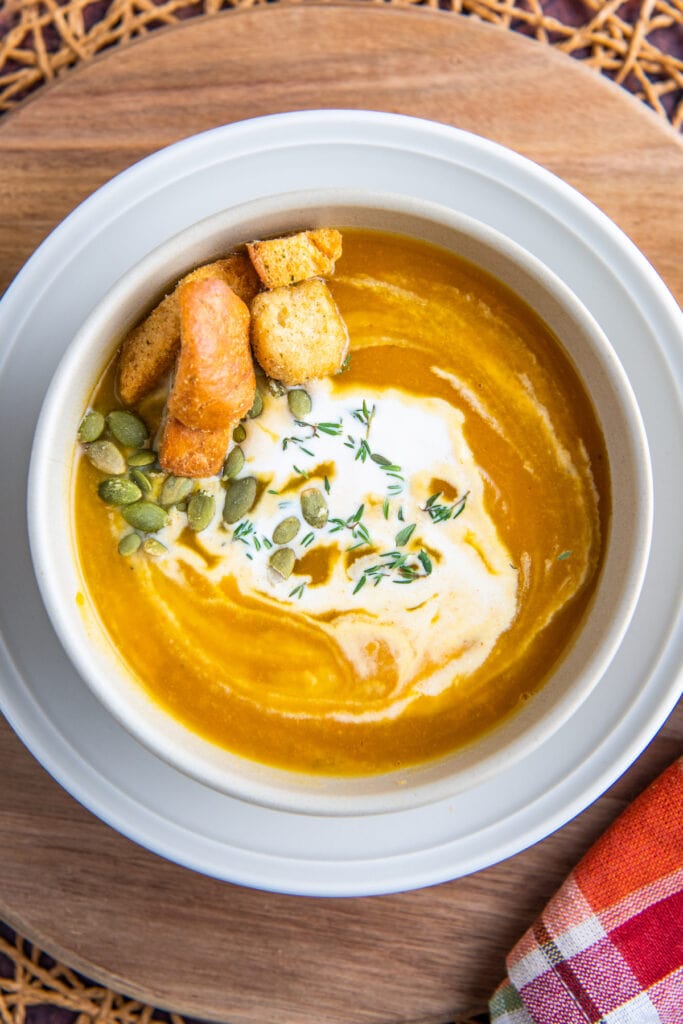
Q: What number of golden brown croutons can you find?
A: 5